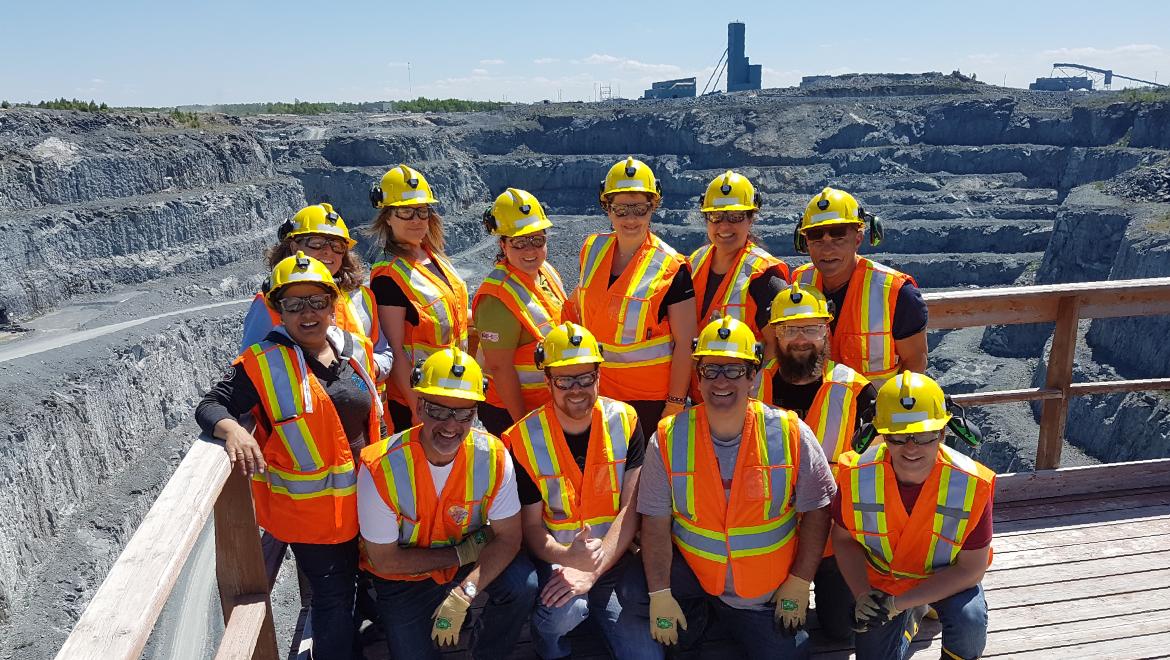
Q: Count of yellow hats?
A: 12